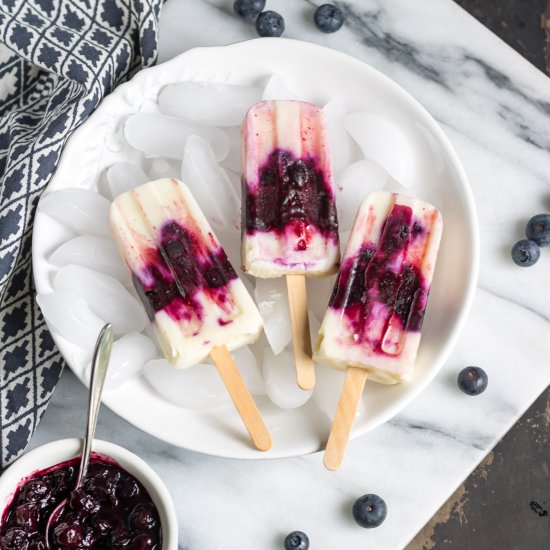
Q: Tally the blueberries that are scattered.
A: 8